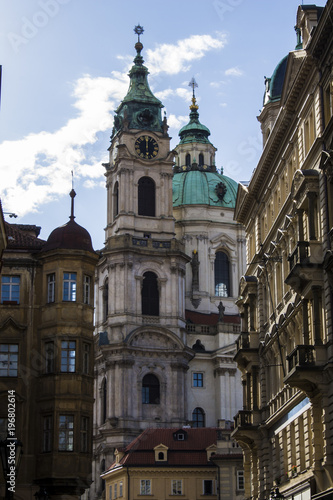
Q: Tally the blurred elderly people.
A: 0